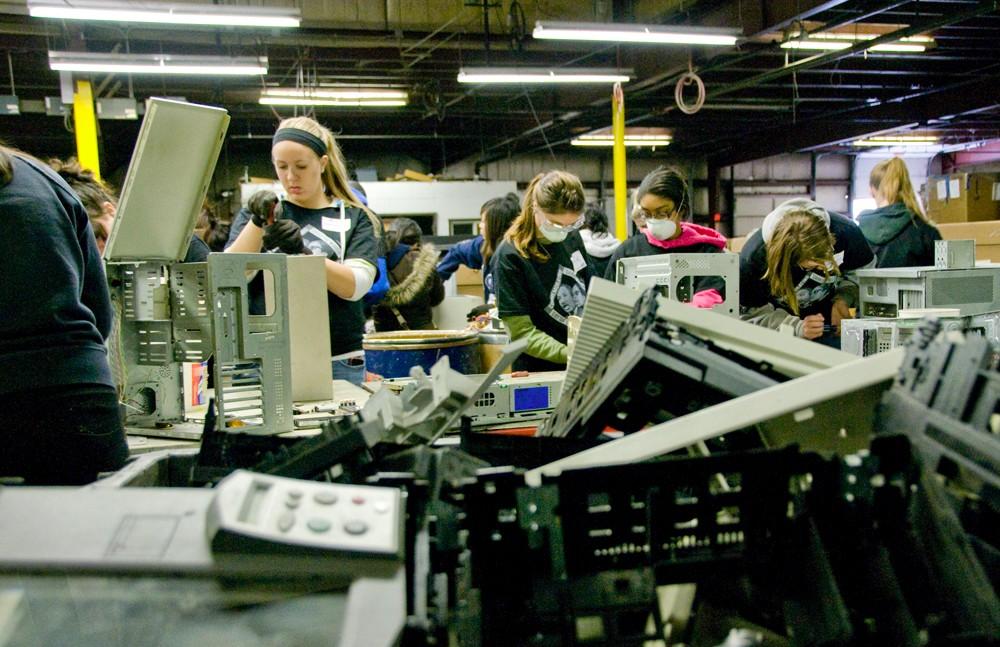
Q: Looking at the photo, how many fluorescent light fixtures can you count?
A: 8